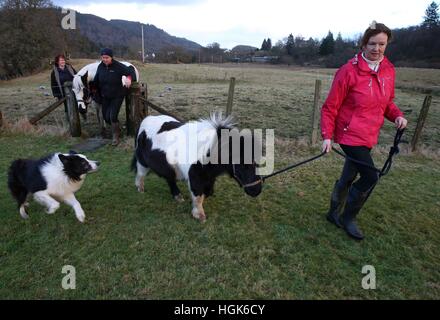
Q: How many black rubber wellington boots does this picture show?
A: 2